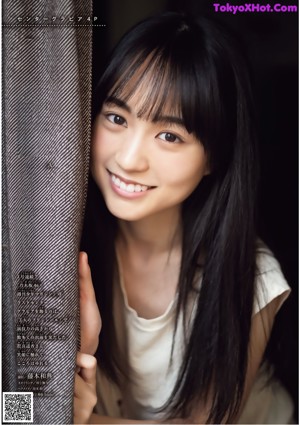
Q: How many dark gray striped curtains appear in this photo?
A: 1